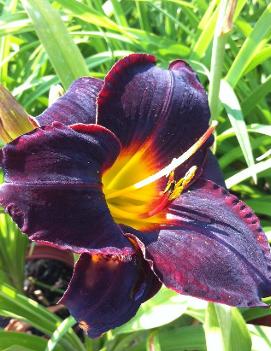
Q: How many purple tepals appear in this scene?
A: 6